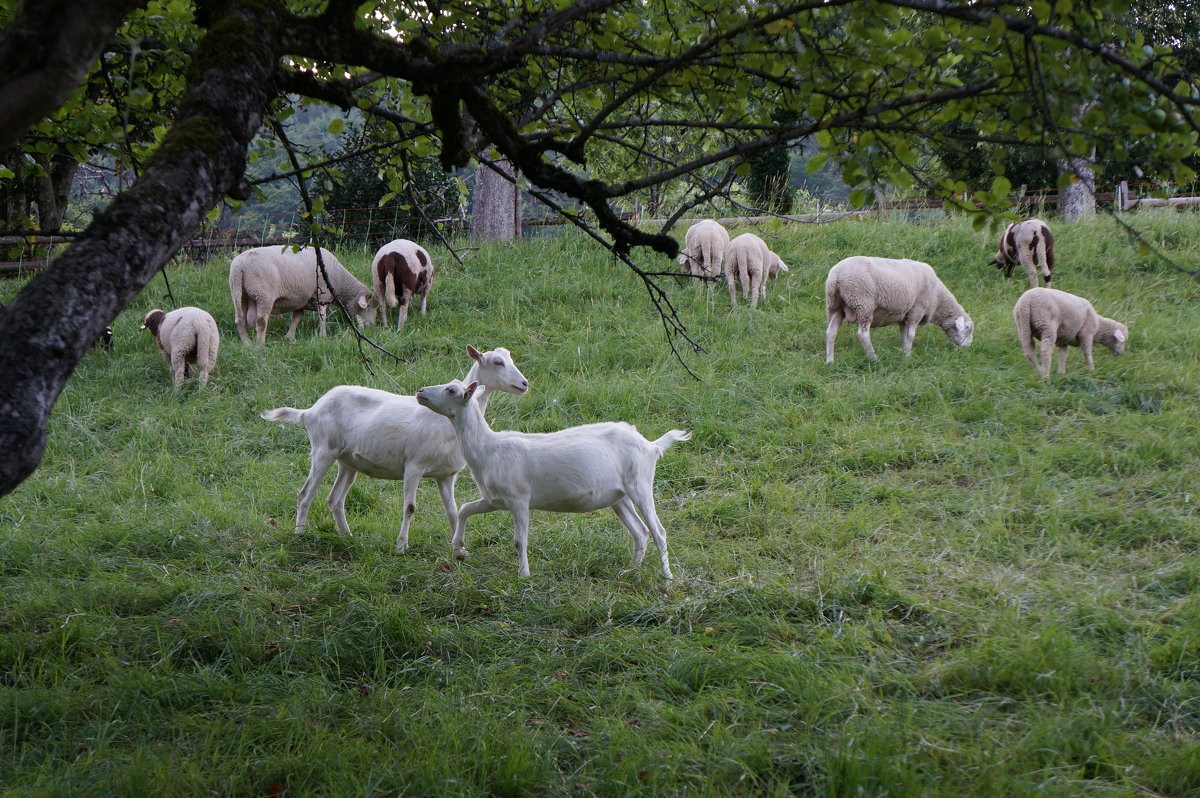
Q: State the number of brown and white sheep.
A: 3